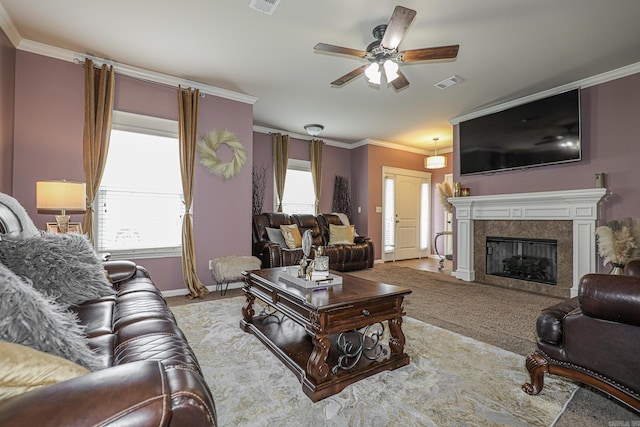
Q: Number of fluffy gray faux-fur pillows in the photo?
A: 2